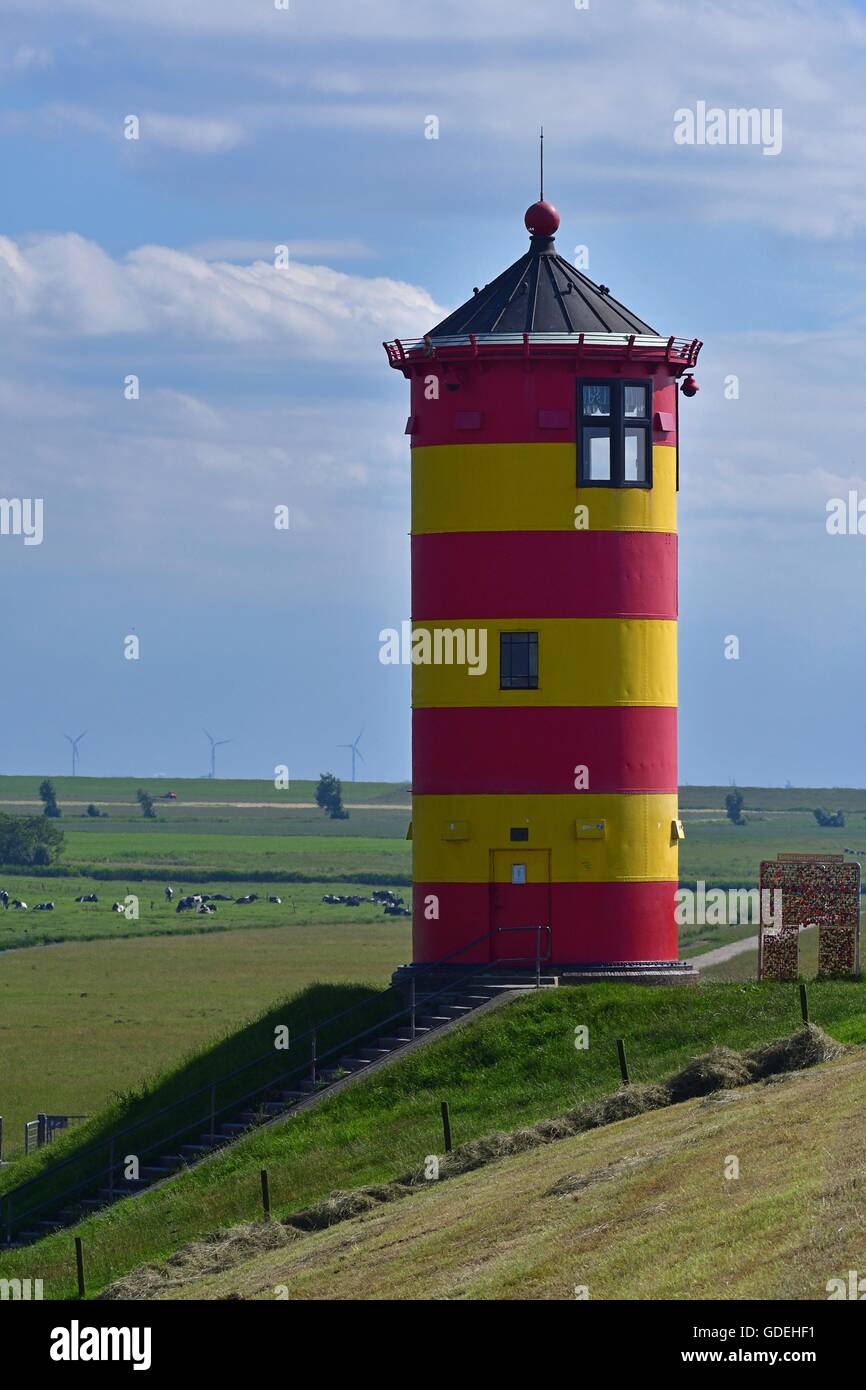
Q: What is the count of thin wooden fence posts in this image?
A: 5